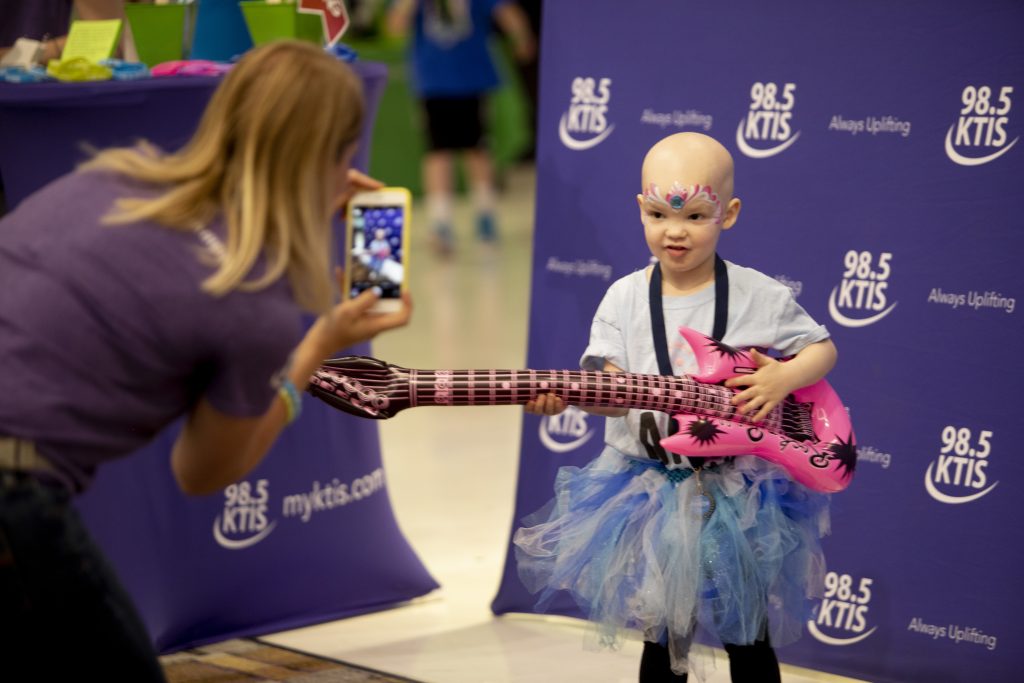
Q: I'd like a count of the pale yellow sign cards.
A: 1